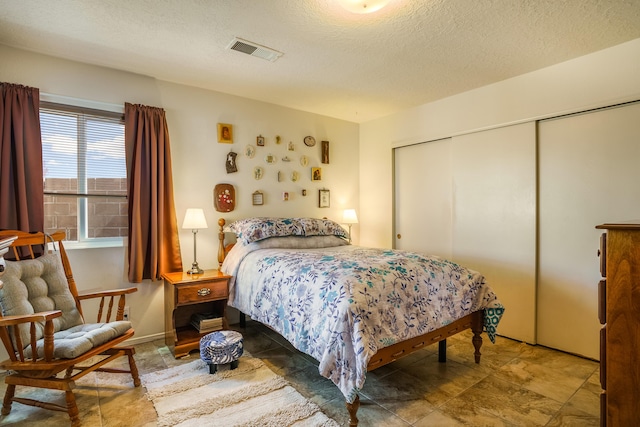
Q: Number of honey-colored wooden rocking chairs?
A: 1